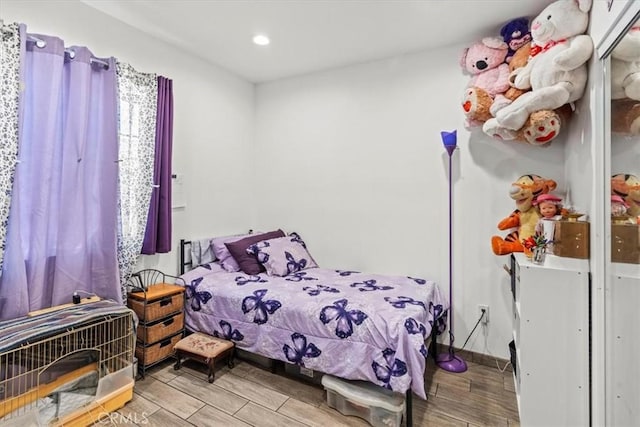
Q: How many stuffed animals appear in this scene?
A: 5